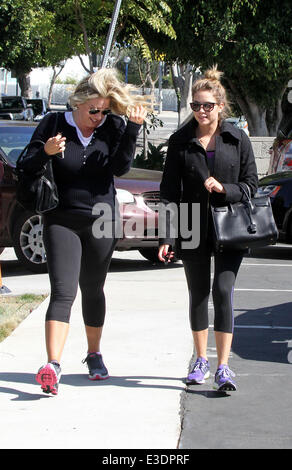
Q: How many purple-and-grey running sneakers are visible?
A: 2